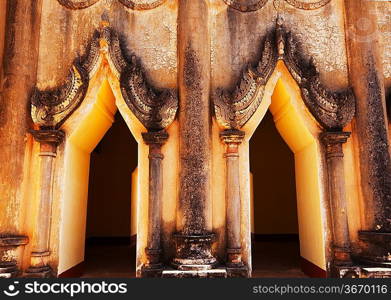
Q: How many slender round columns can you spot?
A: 4